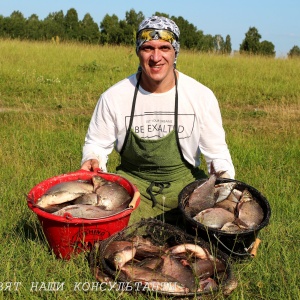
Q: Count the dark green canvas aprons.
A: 1